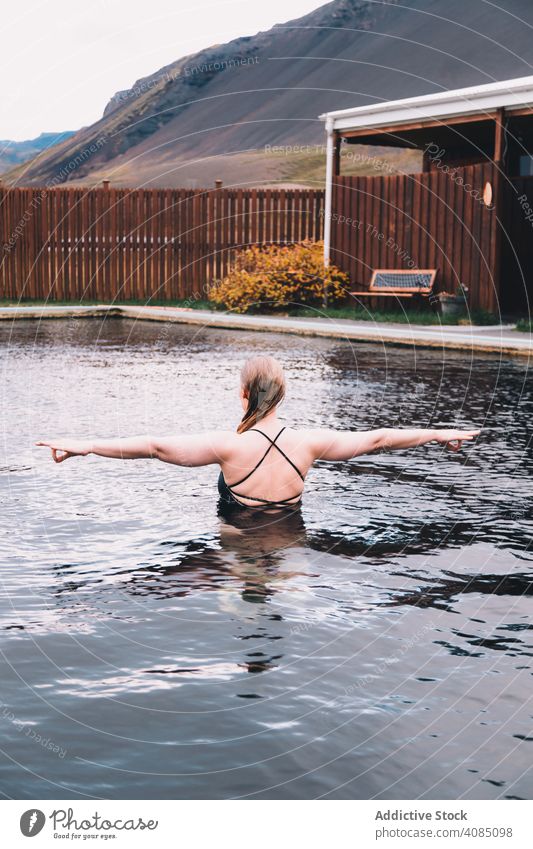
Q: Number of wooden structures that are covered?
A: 1